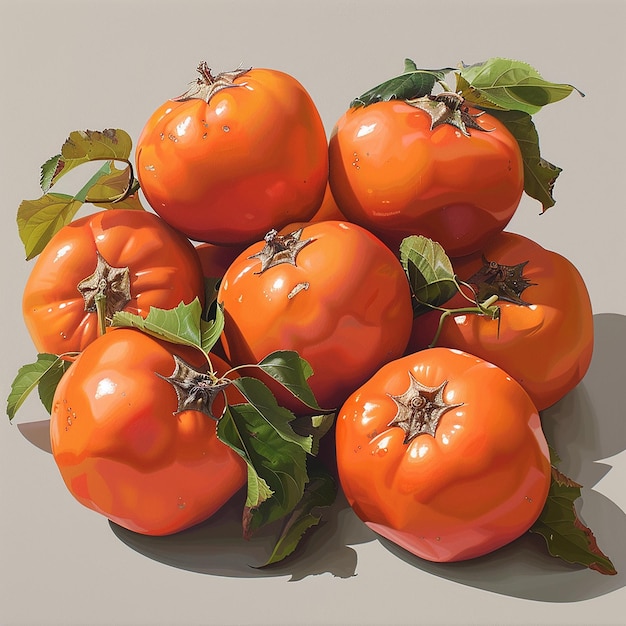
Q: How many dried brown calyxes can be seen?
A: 7